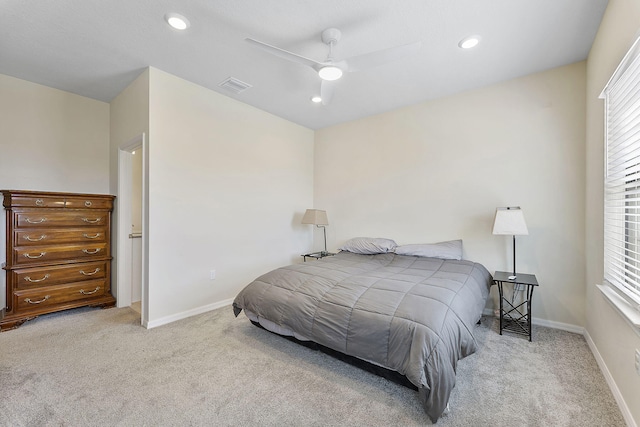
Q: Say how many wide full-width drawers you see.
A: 5